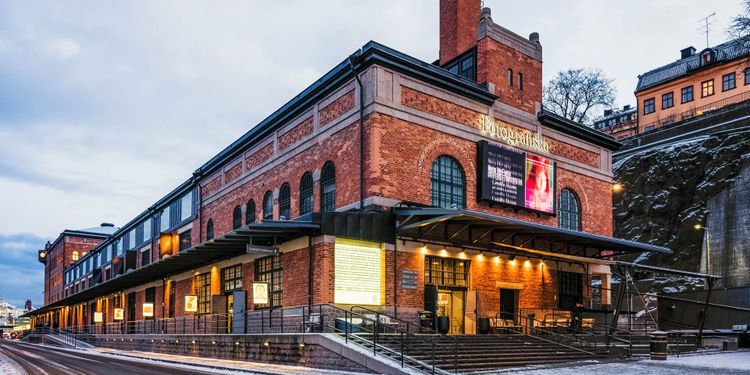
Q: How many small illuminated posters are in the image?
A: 5